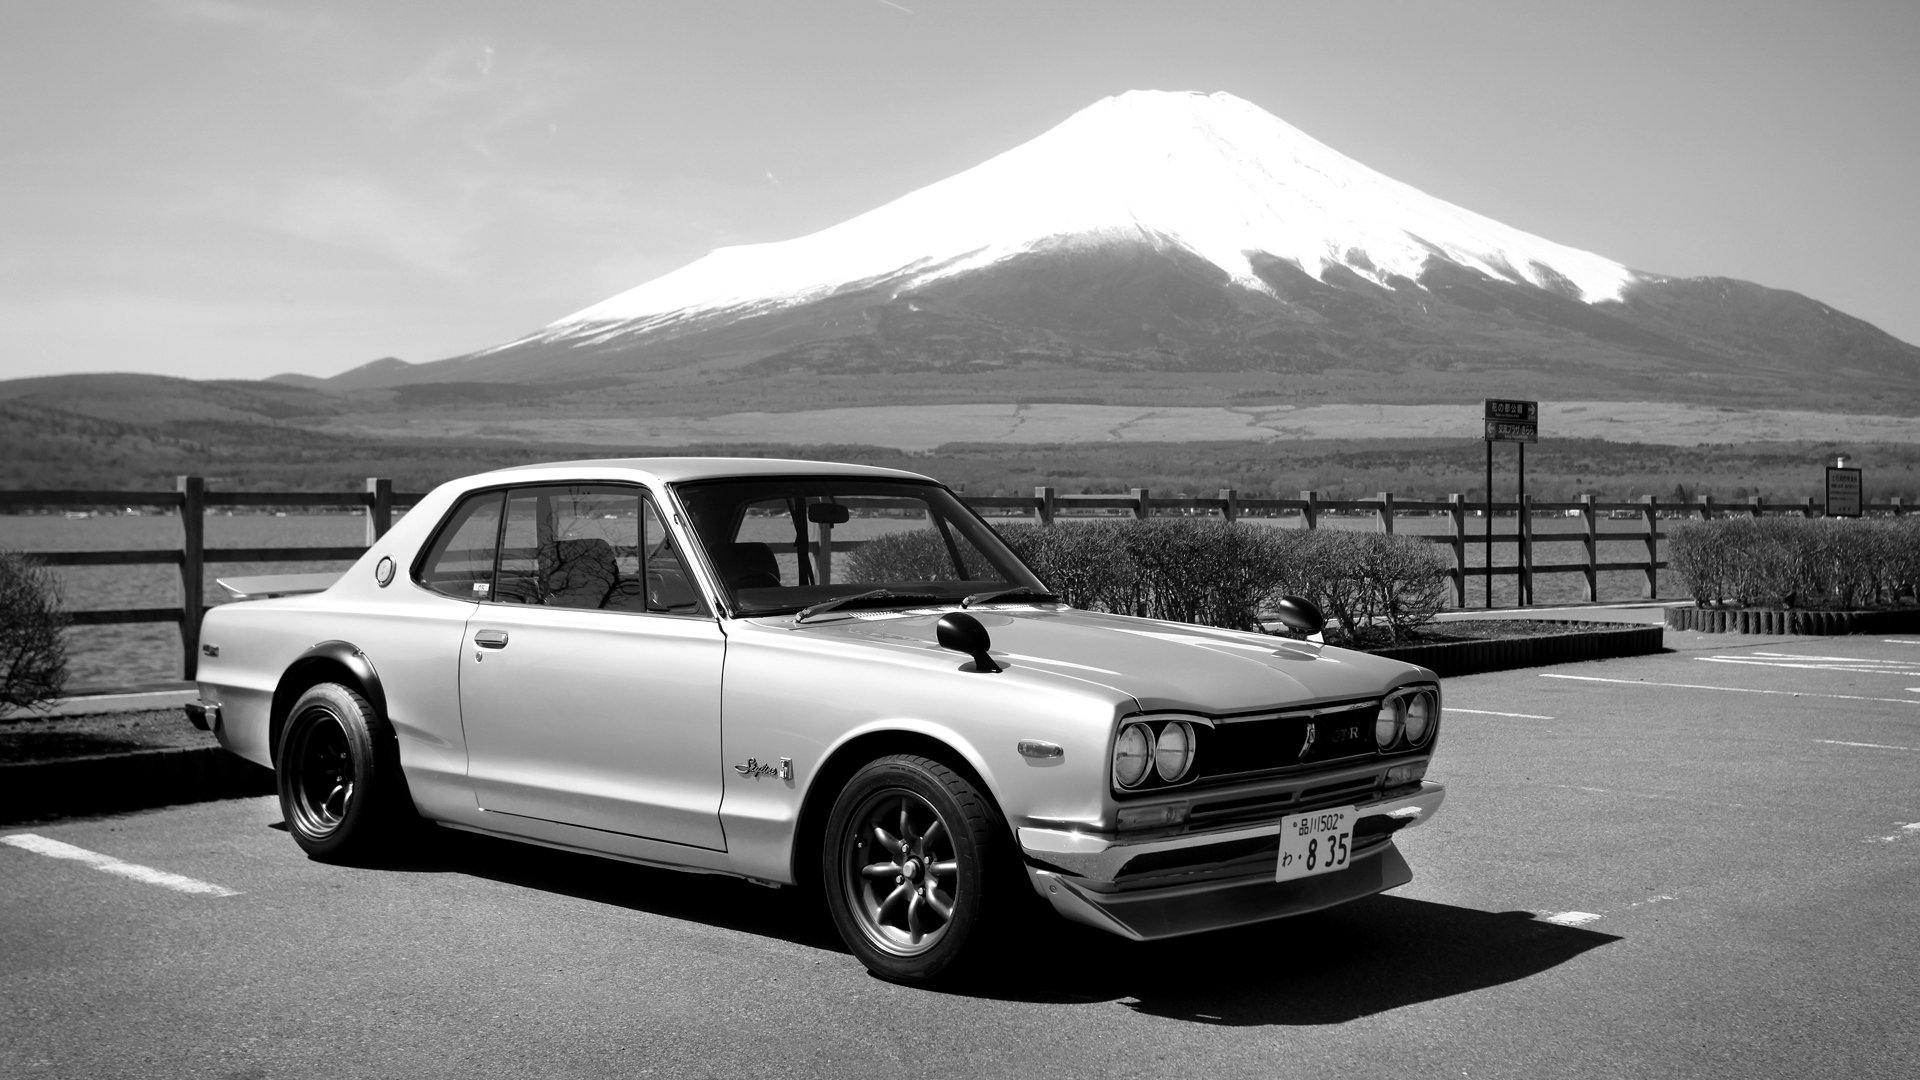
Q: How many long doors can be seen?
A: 1